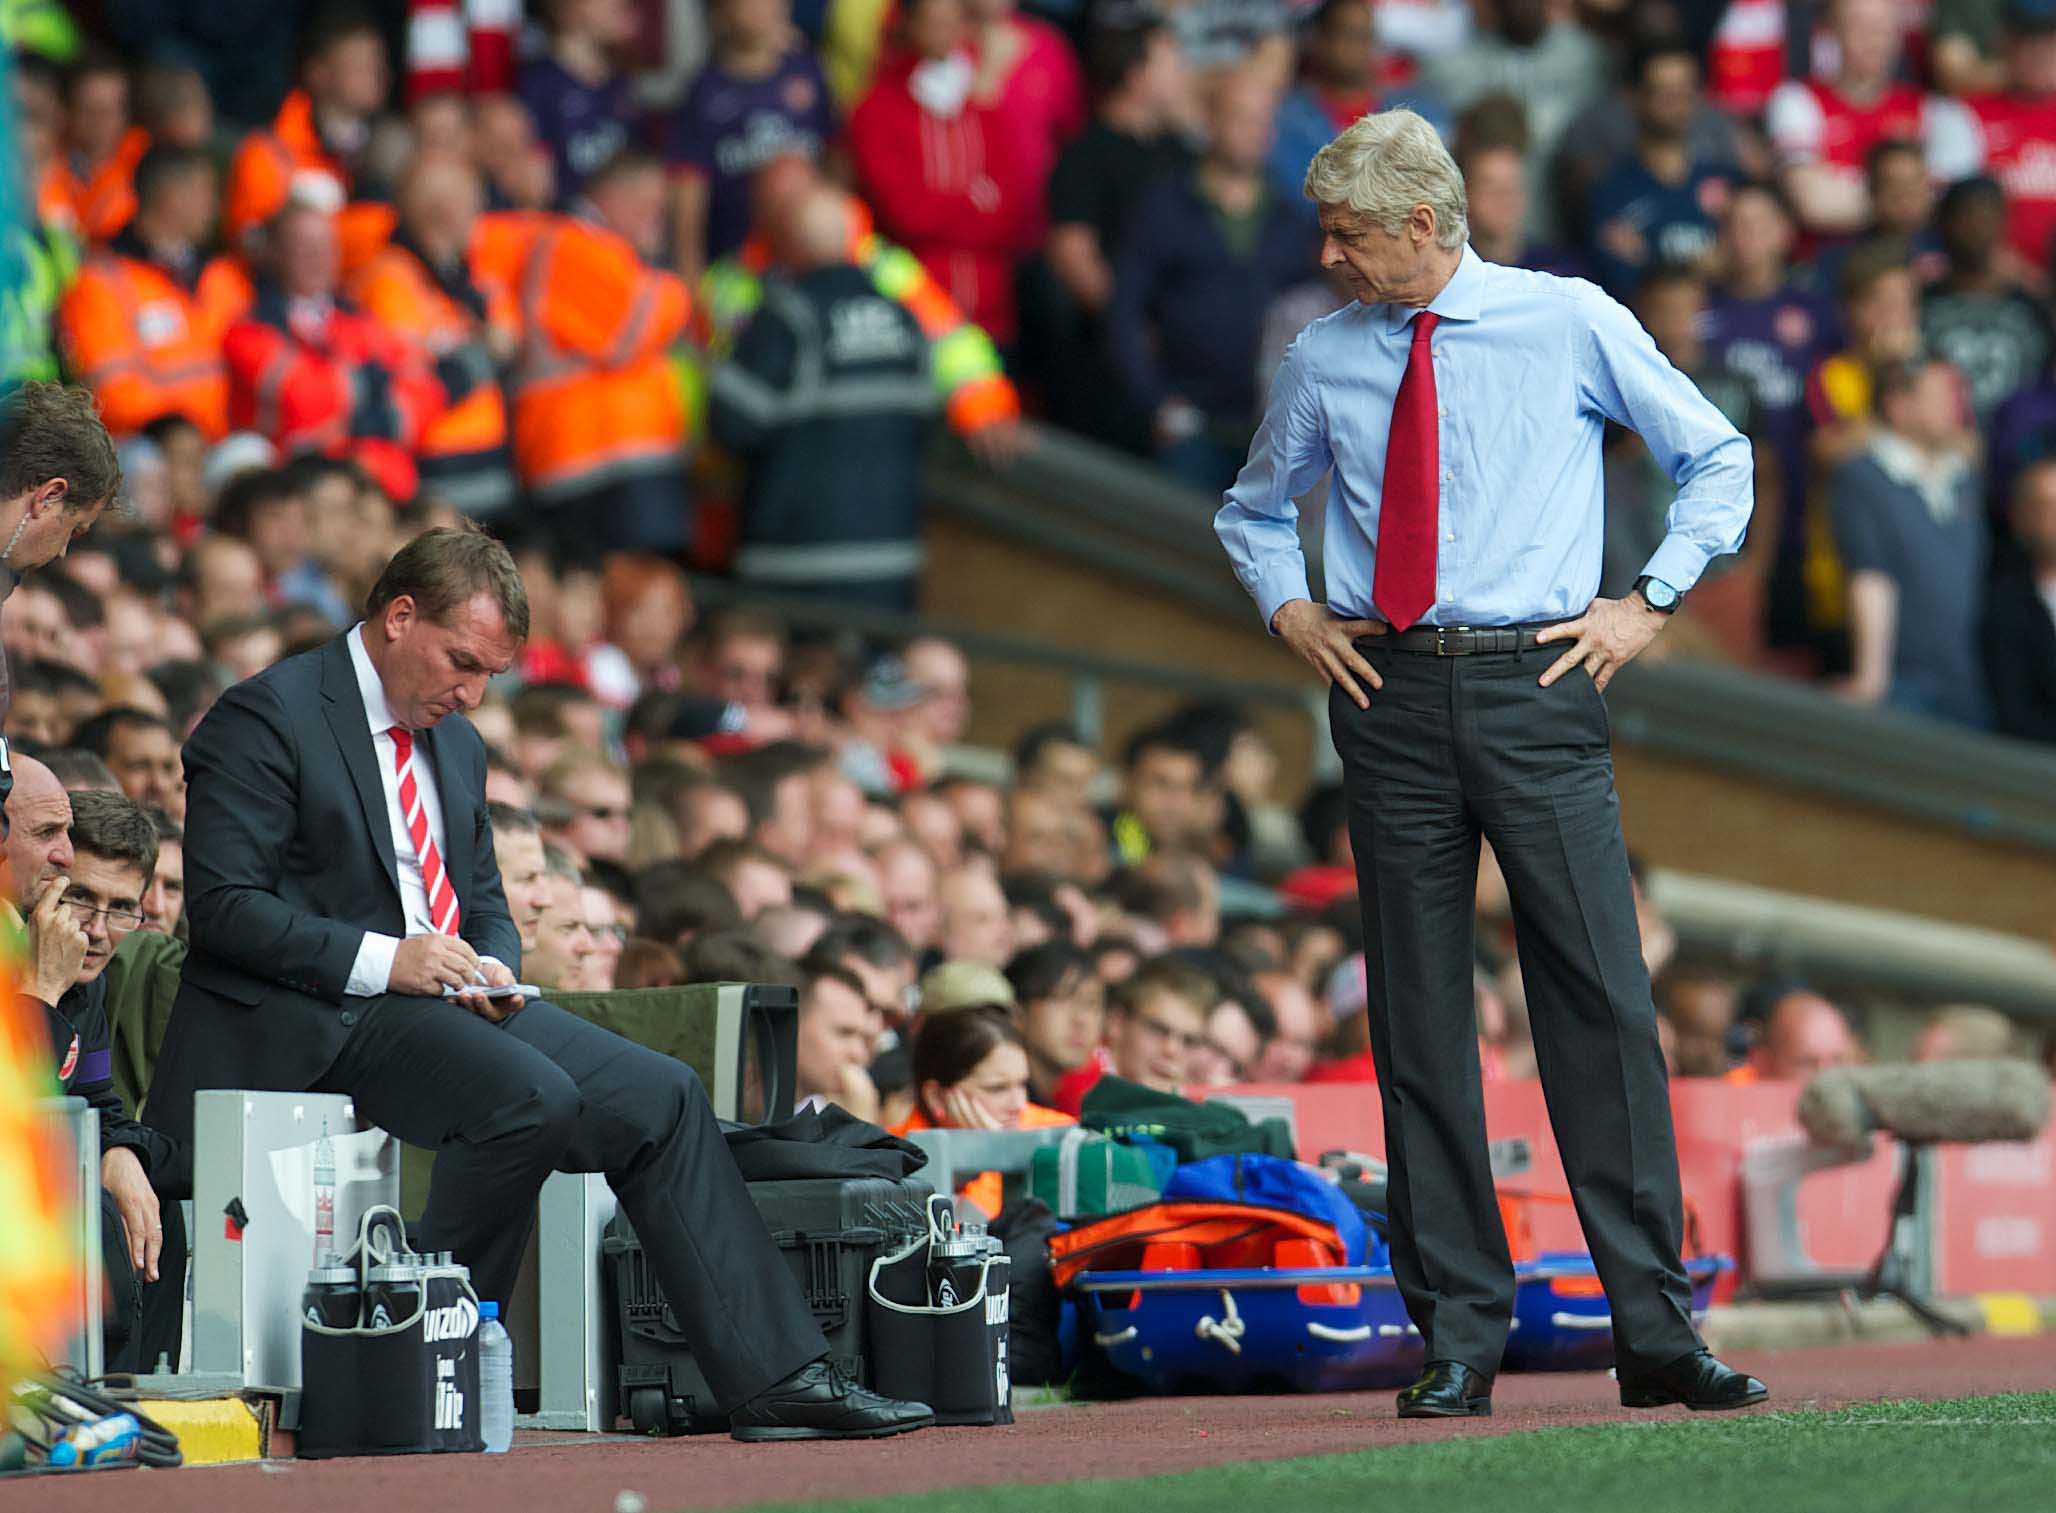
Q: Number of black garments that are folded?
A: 1